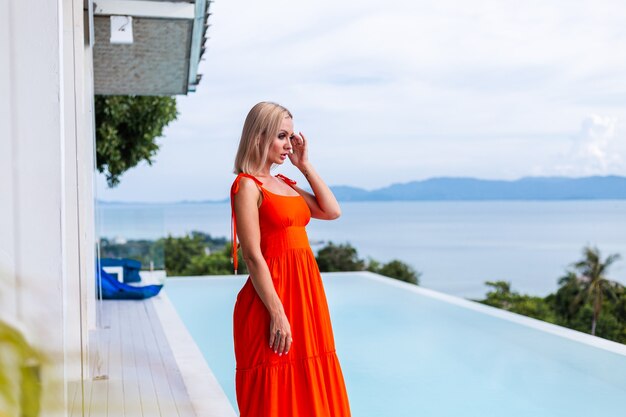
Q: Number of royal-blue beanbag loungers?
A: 1